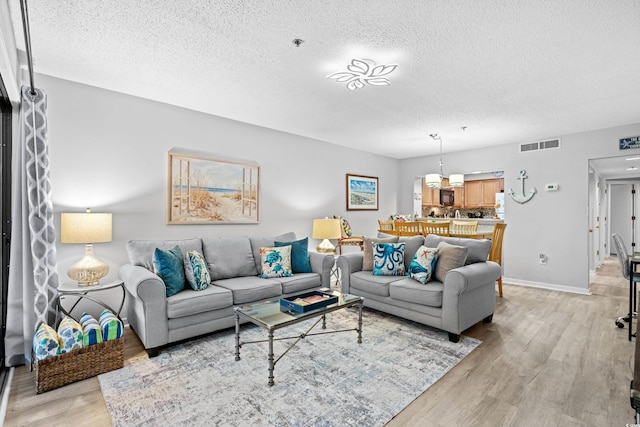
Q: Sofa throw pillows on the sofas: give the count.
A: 8